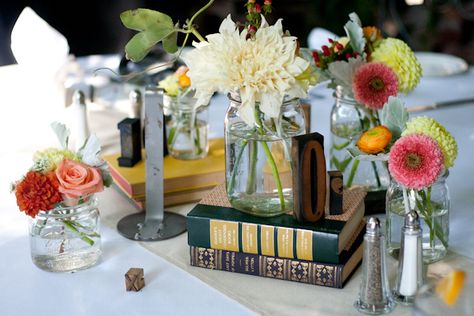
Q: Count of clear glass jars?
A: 5